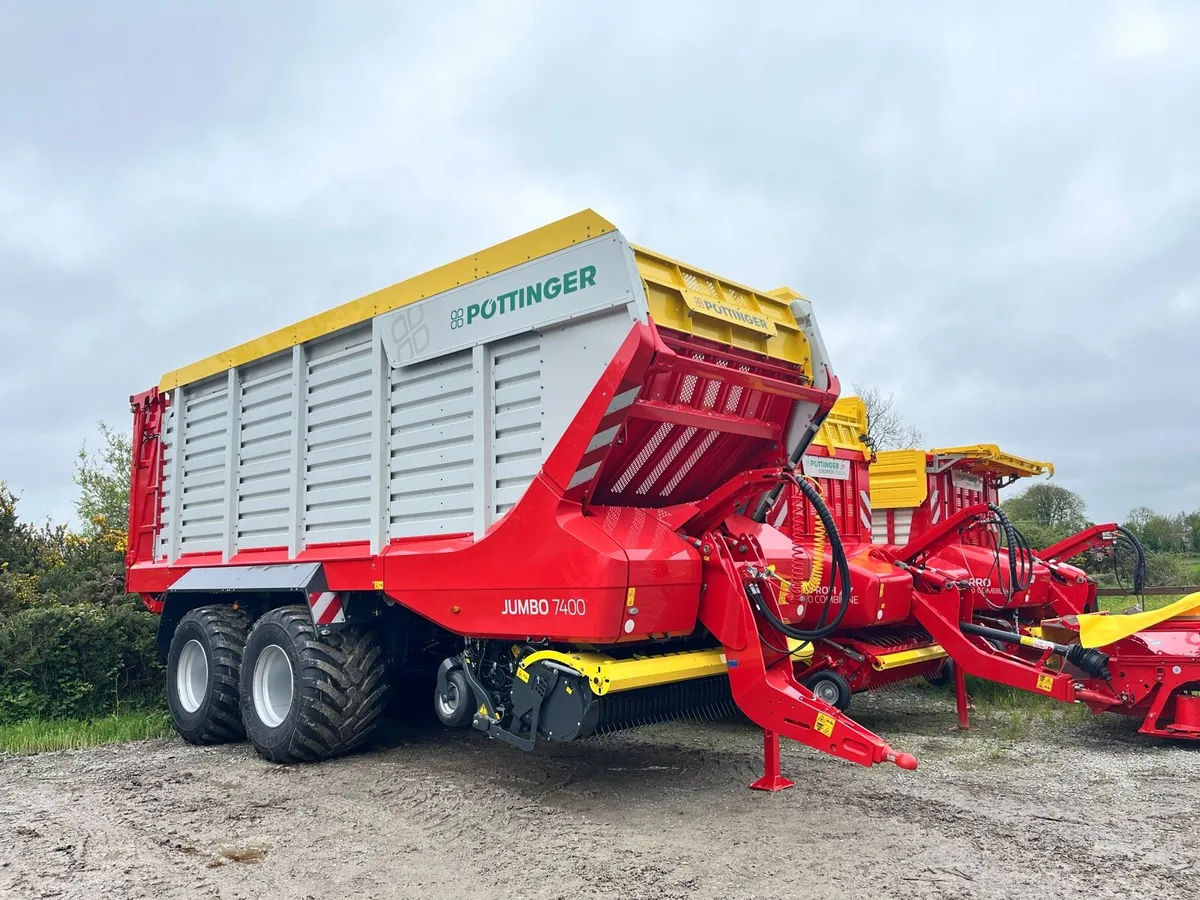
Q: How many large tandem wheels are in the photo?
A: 2